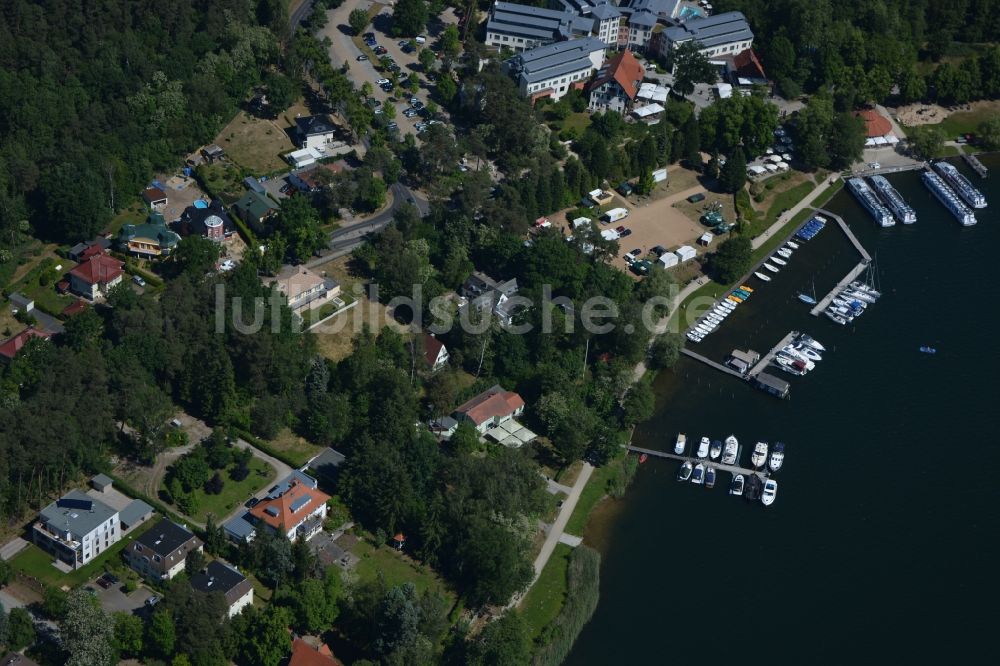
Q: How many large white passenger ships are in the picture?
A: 4